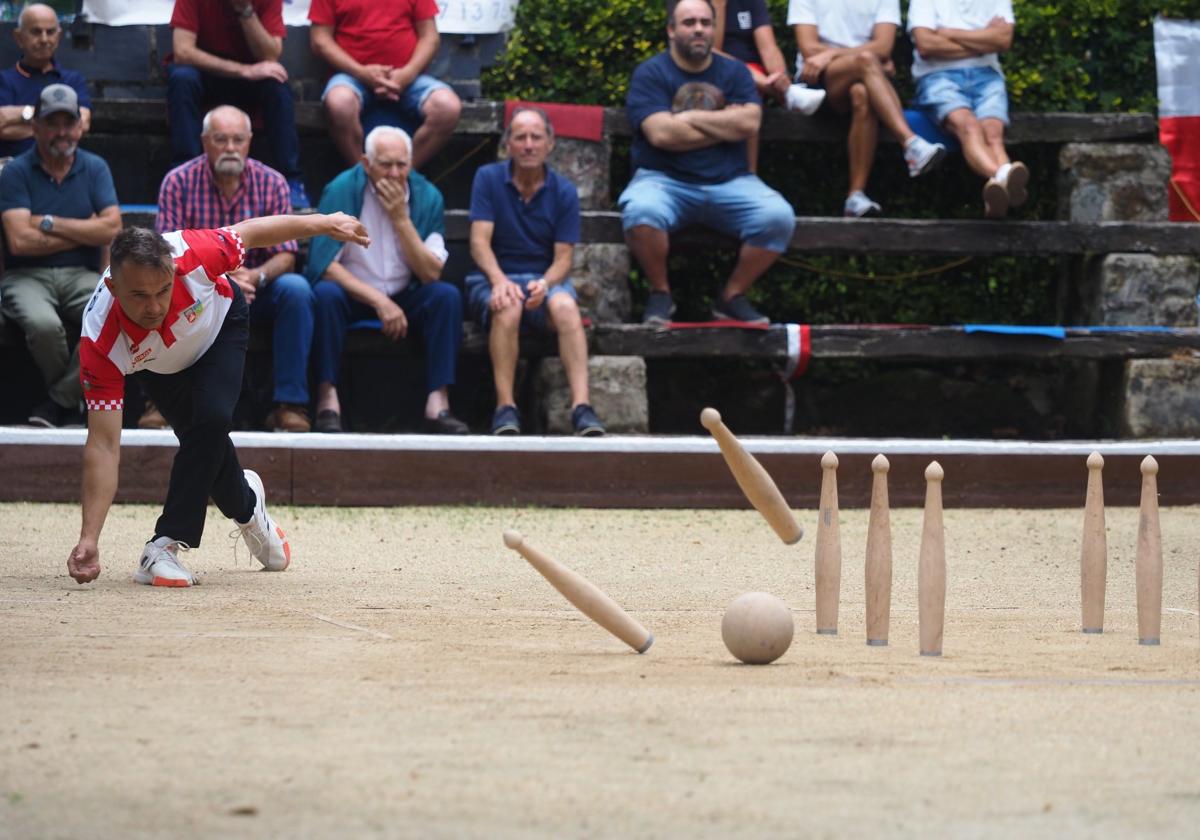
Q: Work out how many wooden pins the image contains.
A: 7